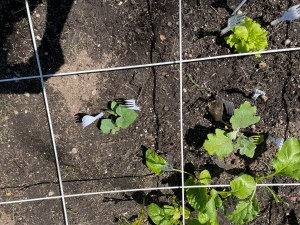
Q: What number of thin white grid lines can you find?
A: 4